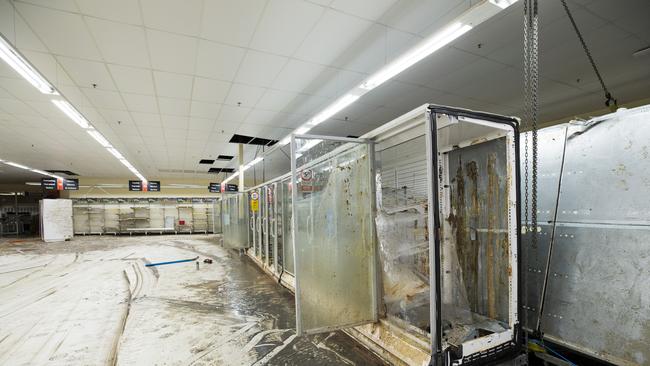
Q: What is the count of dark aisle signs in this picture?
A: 3